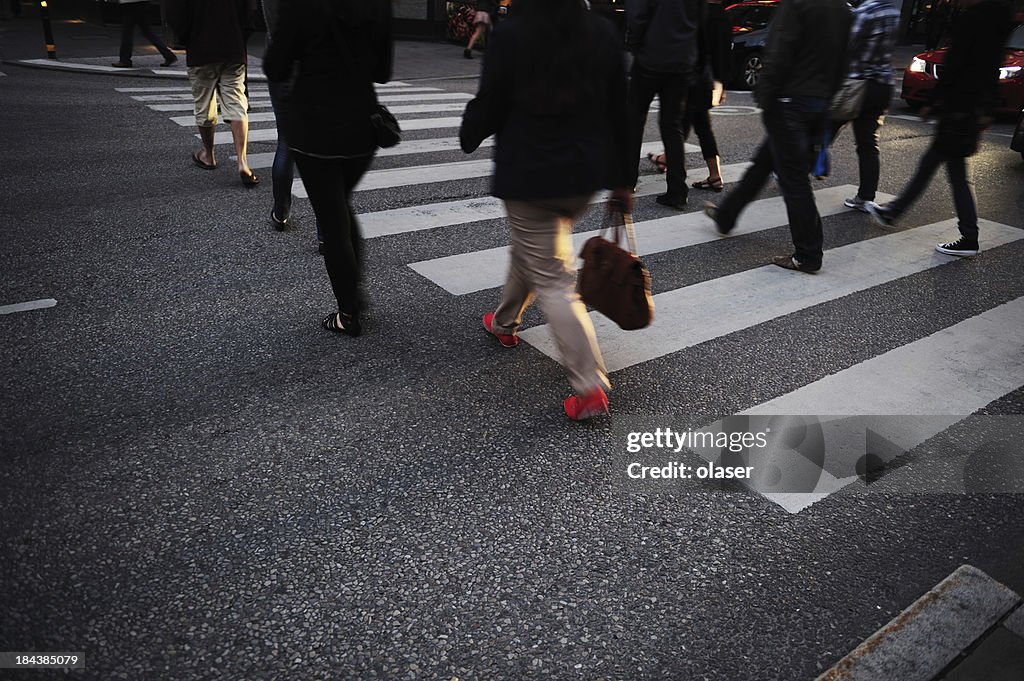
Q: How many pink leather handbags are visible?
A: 0